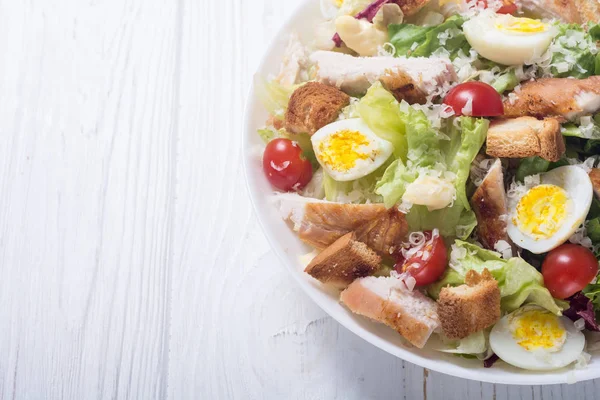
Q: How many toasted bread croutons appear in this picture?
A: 4